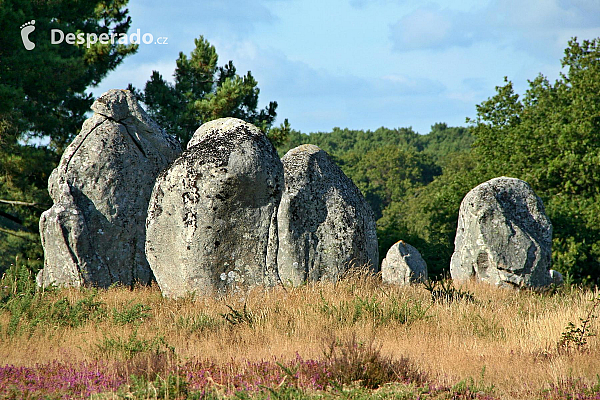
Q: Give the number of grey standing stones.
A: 5